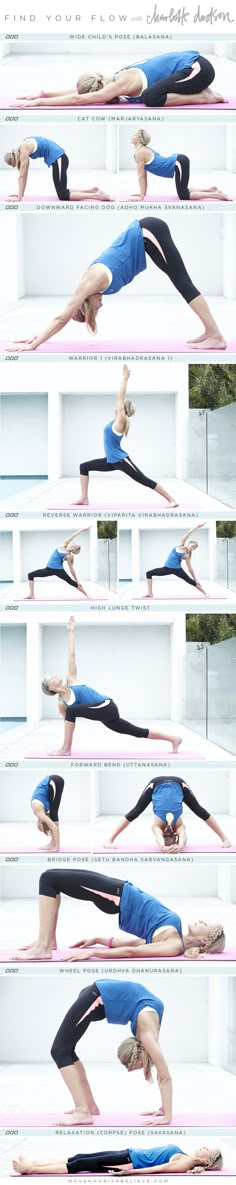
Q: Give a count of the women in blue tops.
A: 13